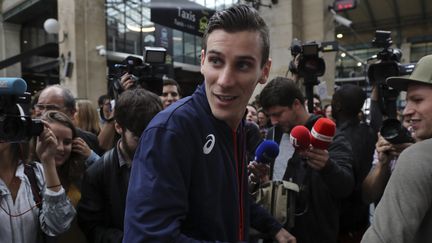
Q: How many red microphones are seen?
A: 2